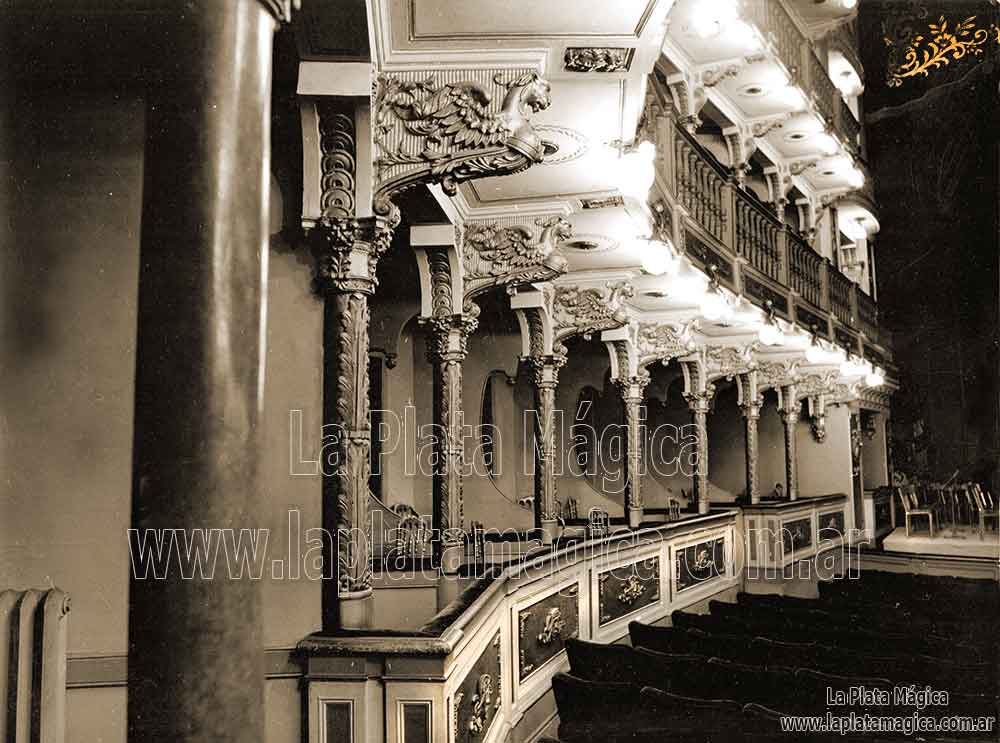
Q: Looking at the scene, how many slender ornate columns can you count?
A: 7